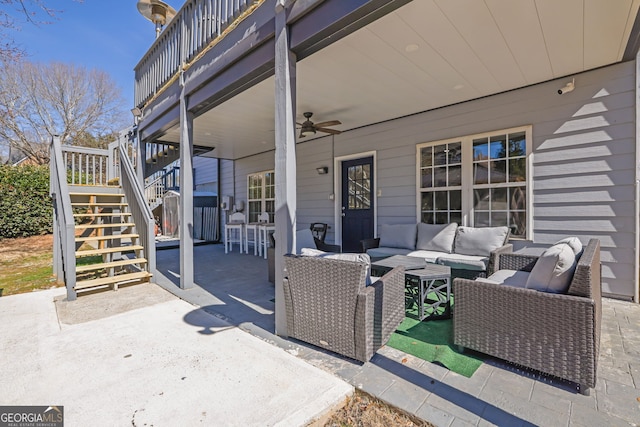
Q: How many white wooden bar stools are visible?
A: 3